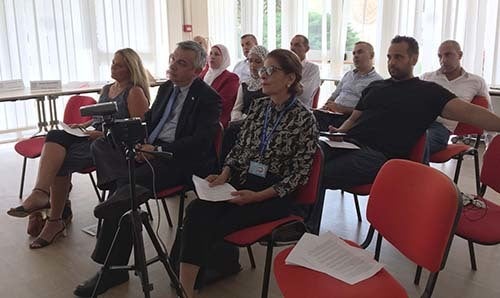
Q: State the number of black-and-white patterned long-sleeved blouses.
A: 1